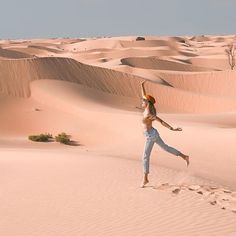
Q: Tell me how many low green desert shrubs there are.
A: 2